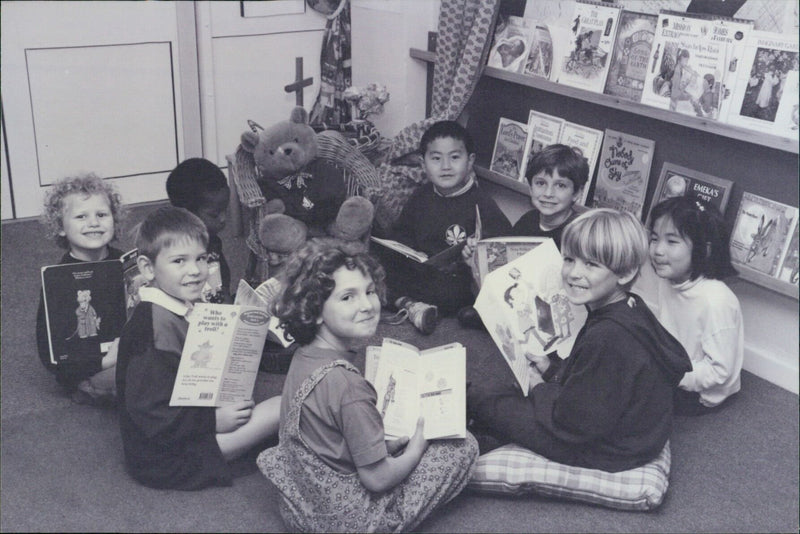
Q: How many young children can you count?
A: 8